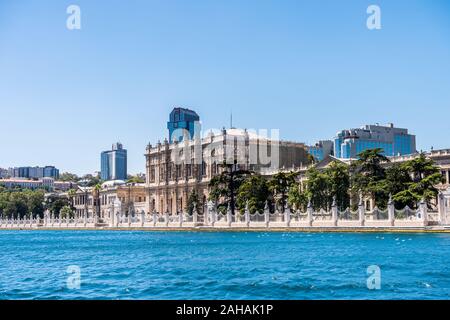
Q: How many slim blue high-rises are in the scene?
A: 2